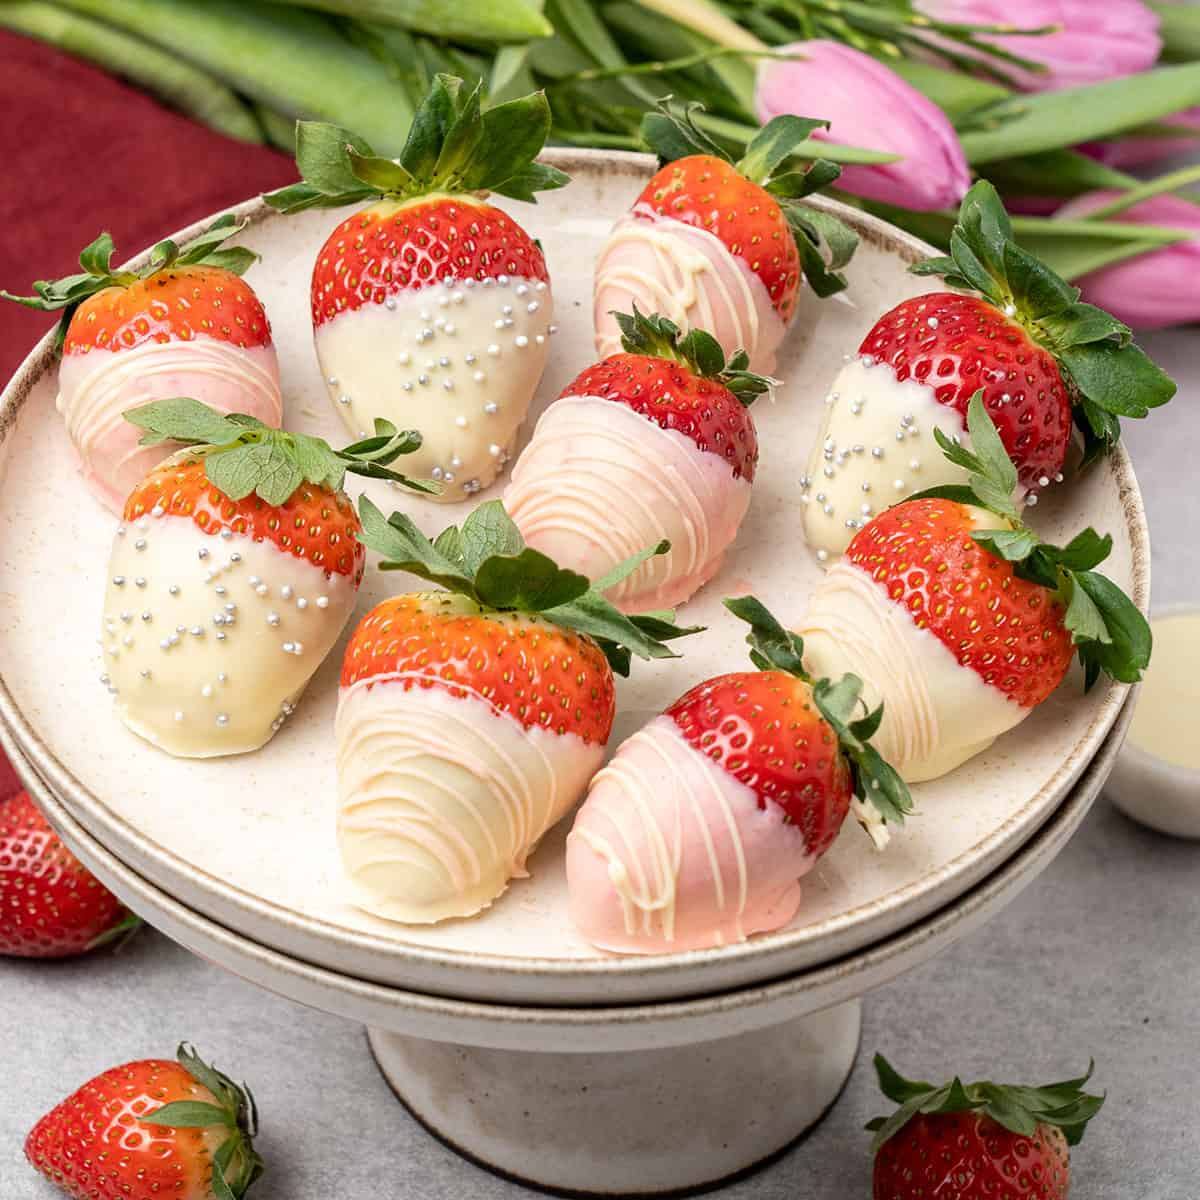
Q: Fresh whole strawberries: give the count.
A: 3